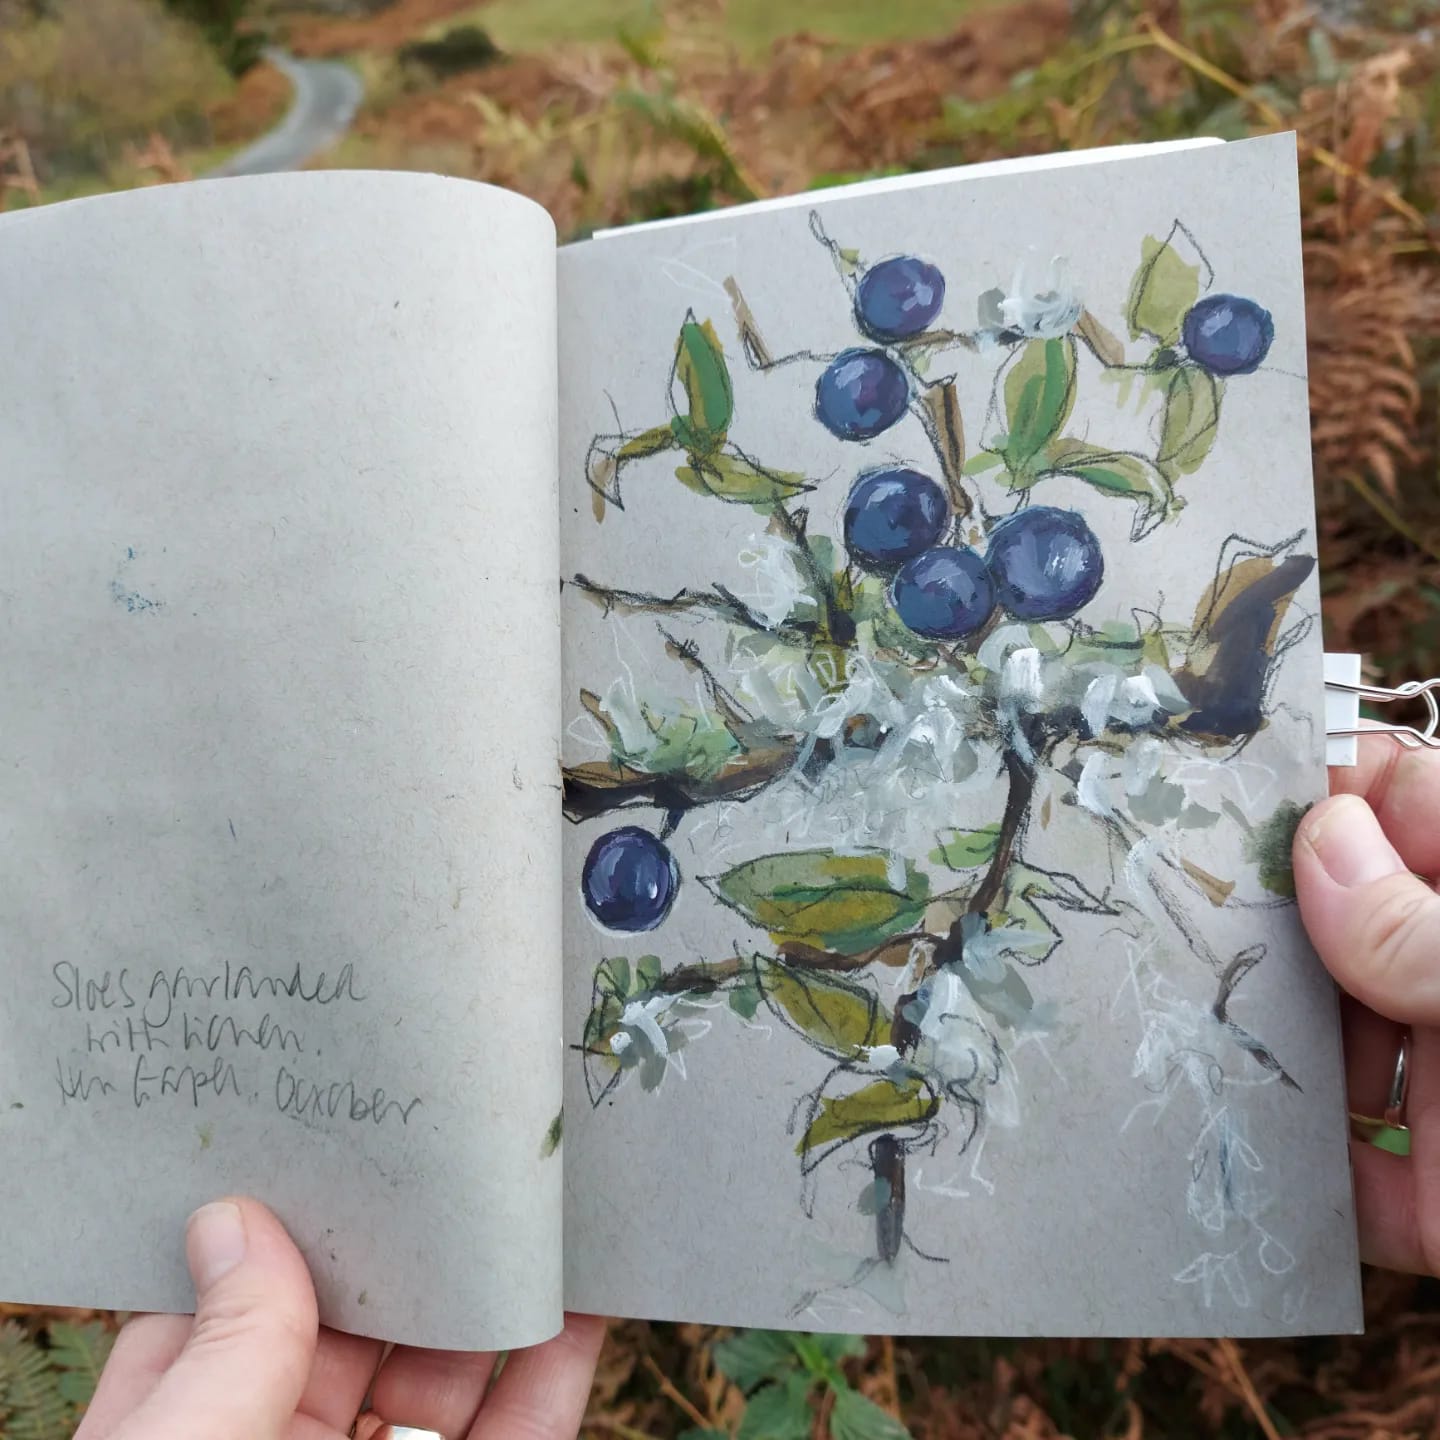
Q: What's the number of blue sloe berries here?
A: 7